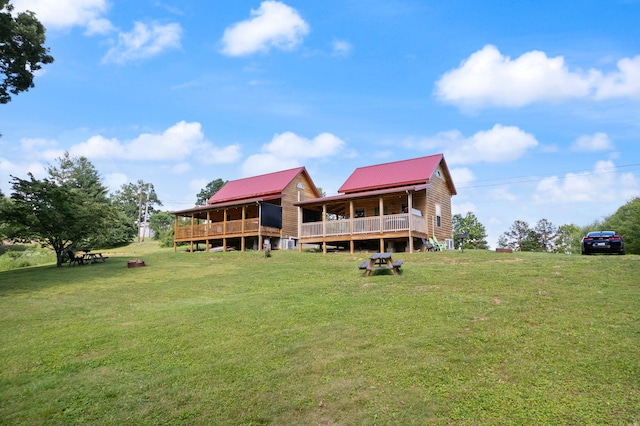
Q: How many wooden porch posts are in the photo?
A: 11